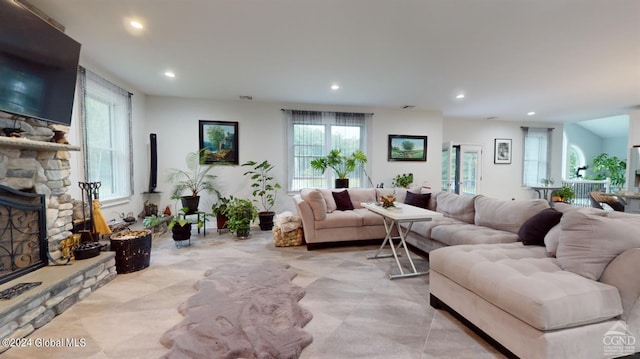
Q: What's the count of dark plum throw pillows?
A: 3